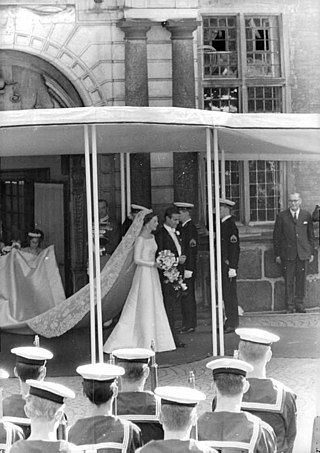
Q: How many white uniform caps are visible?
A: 11